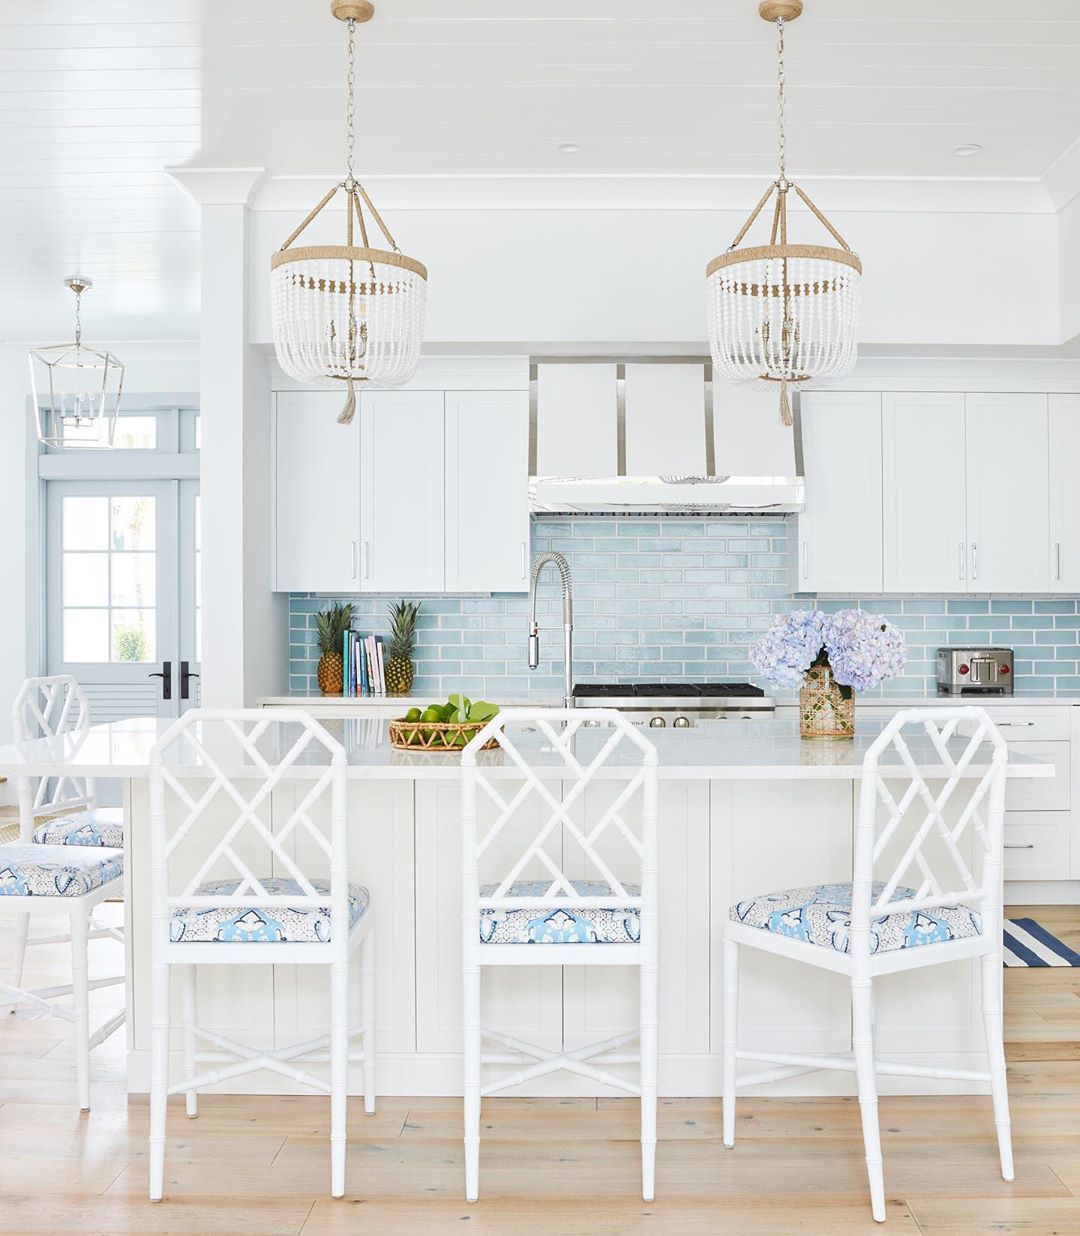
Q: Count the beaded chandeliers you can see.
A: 2